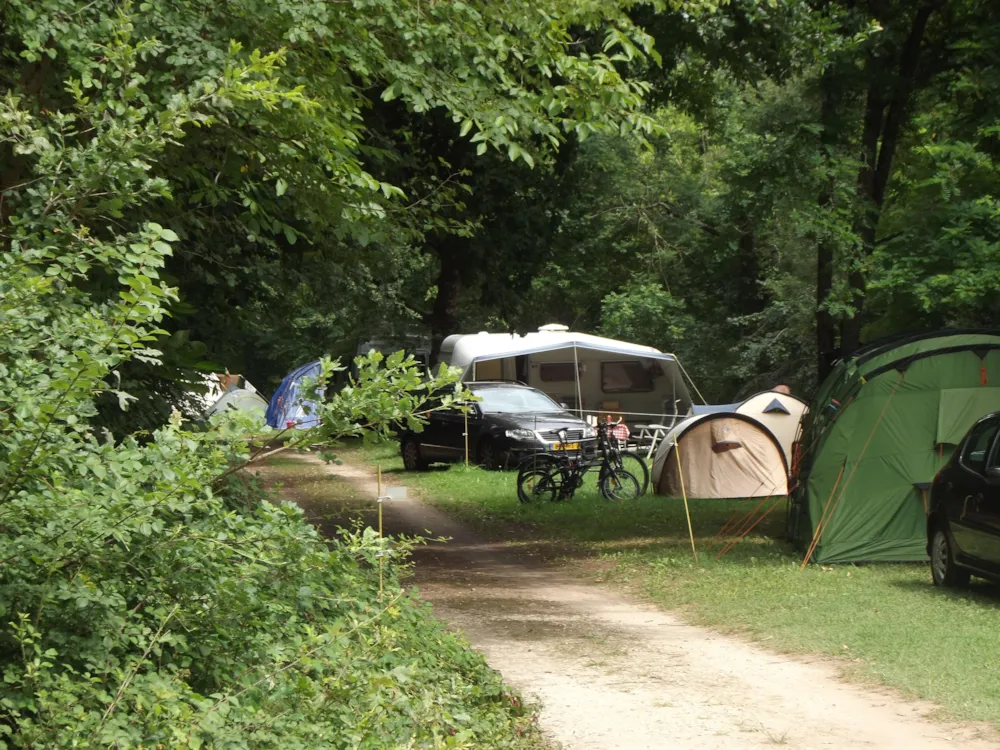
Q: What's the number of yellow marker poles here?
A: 3